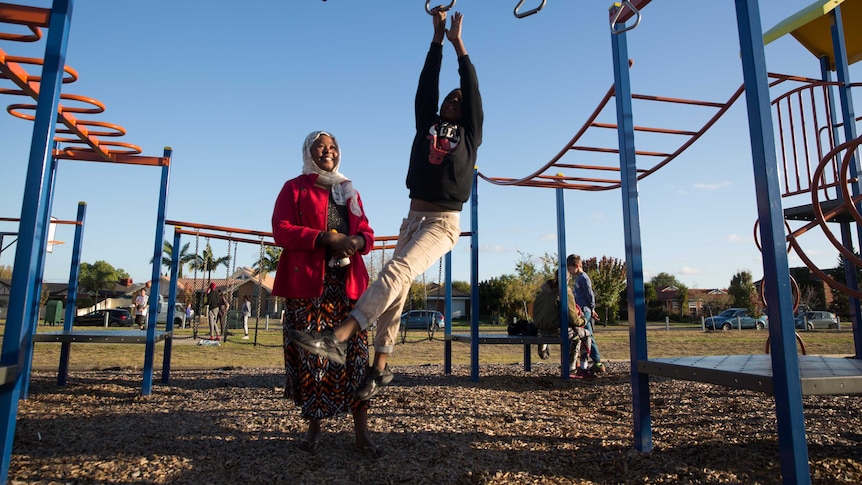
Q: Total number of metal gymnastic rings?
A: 3